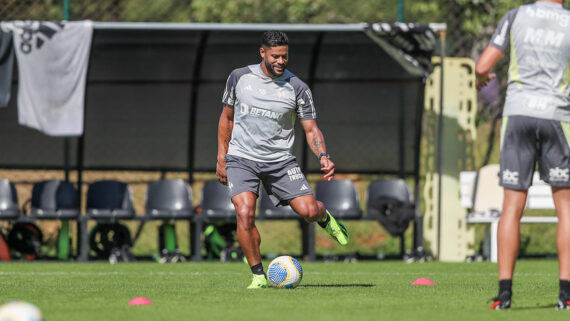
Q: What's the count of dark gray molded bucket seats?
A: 8